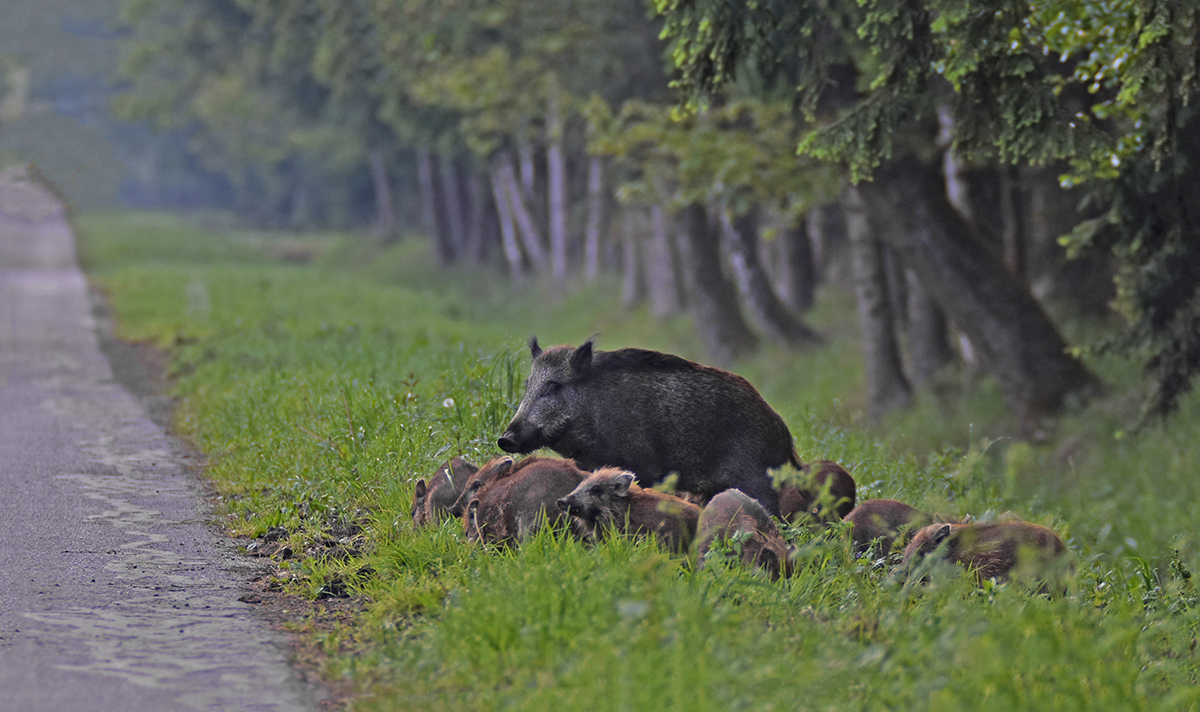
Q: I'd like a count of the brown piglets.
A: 8